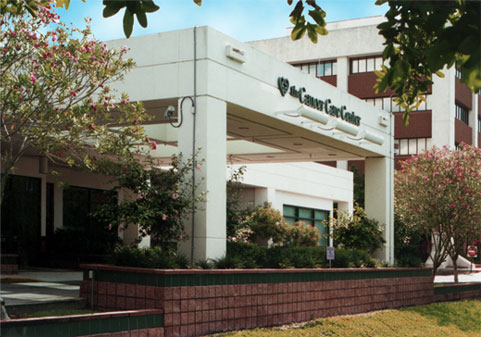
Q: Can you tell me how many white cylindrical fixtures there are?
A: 3